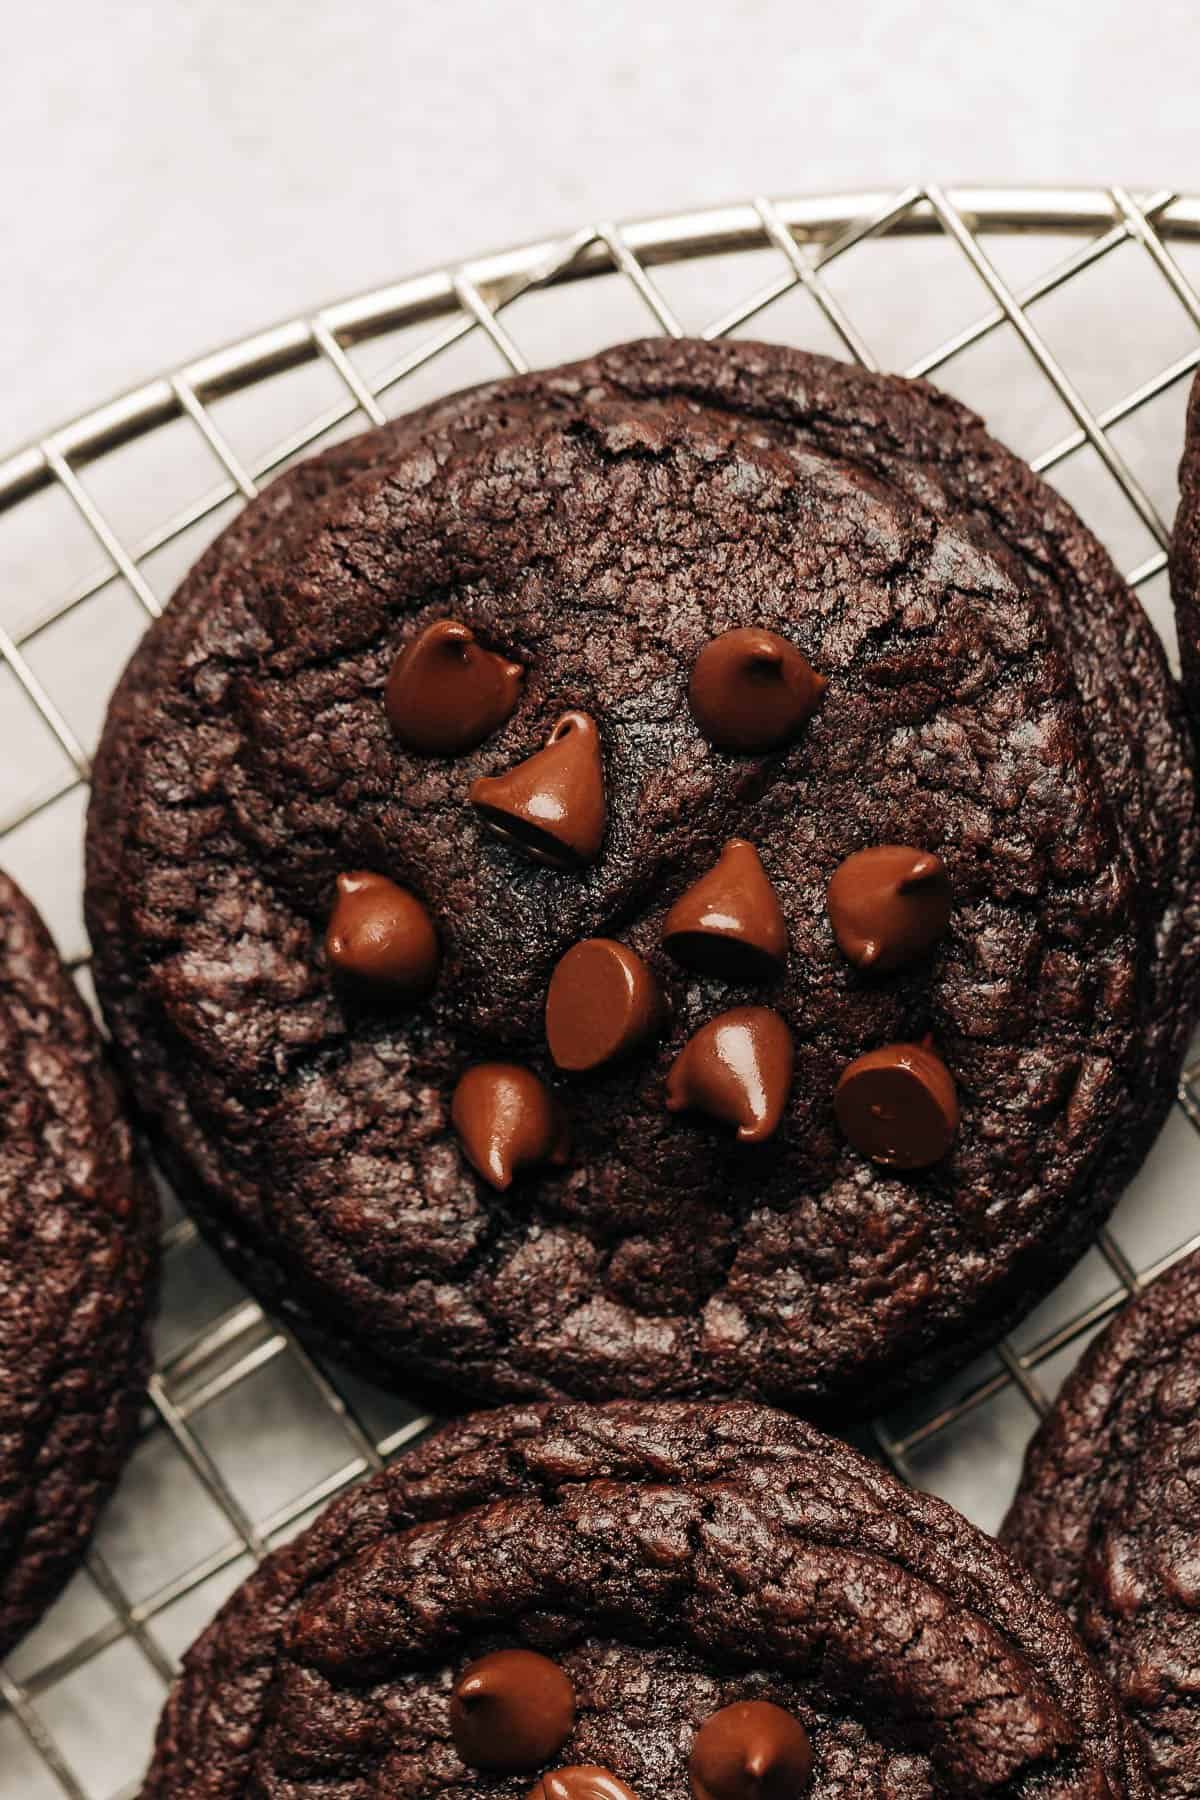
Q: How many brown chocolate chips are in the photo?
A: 13